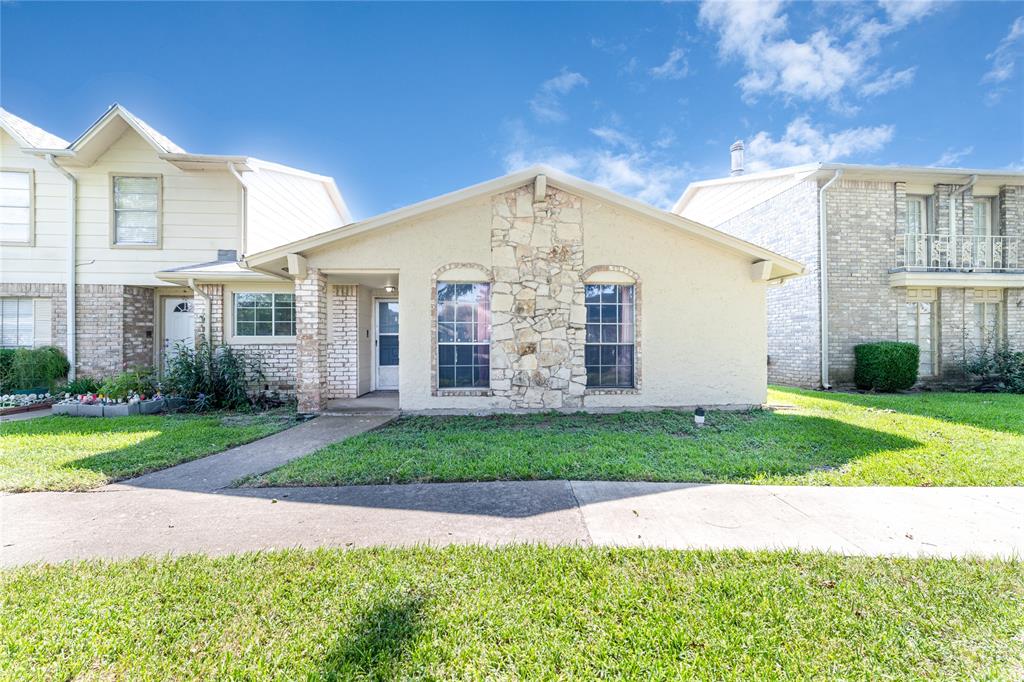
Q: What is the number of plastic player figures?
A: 0